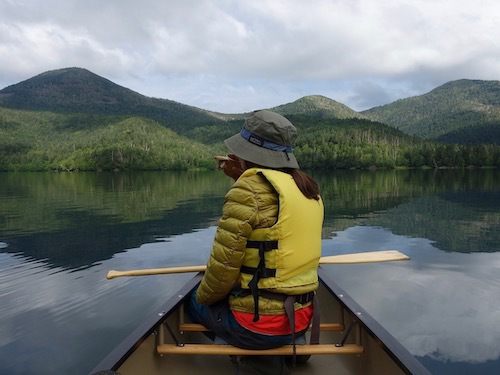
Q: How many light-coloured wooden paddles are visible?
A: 1